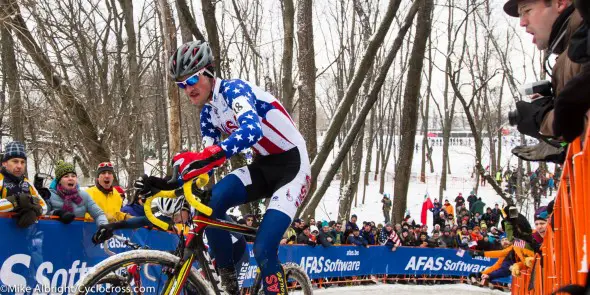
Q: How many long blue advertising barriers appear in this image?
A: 2